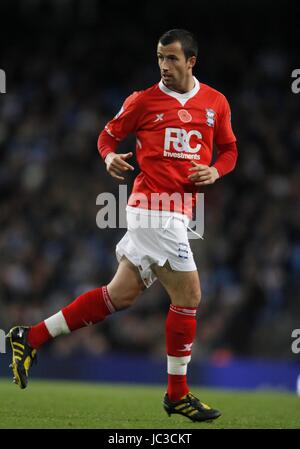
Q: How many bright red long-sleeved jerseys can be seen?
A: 1